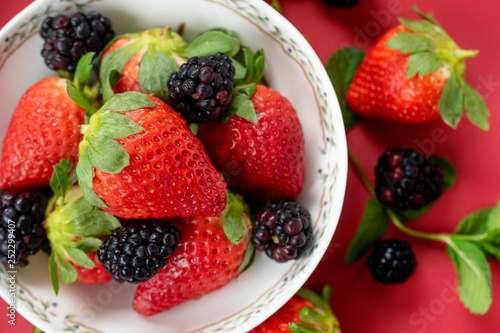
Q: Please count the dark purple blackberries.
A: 8